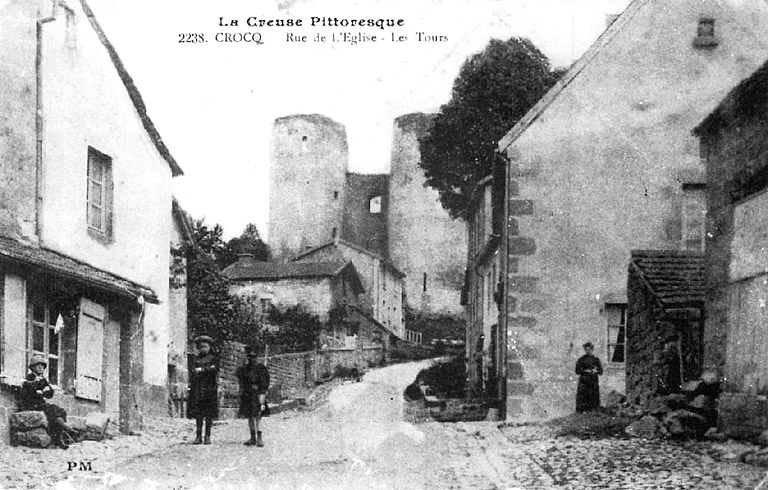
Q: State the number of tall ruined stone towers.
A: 2